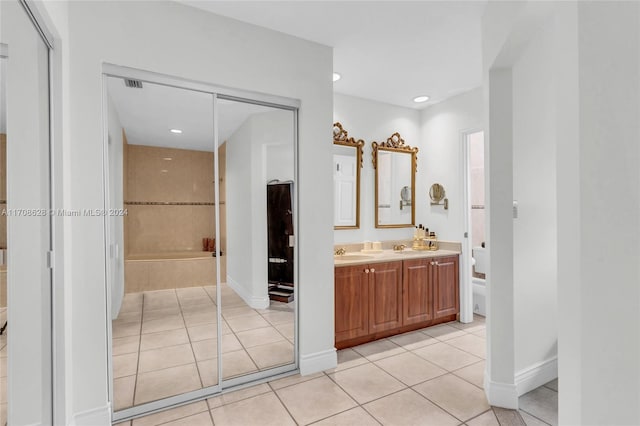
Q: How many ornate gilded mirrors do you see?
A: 2